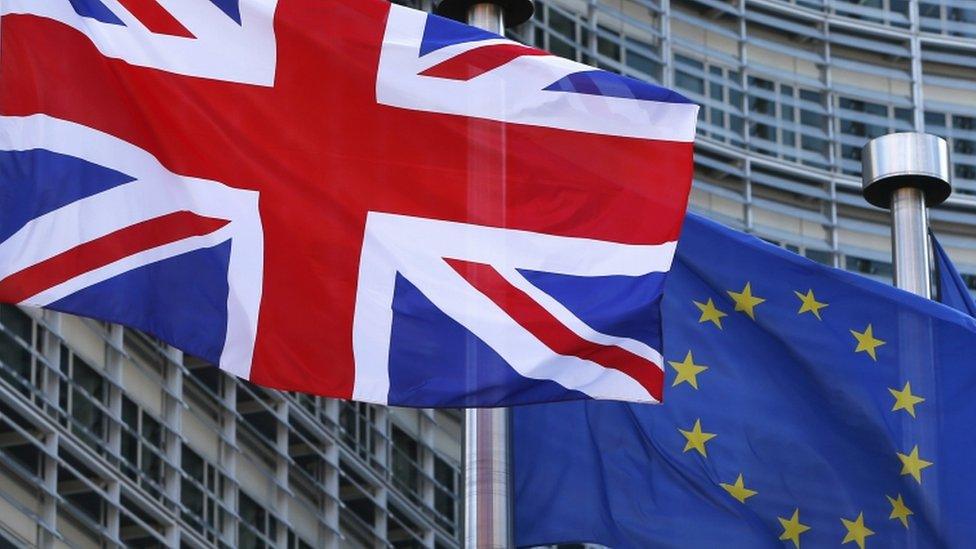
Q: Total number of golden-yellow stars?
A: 12